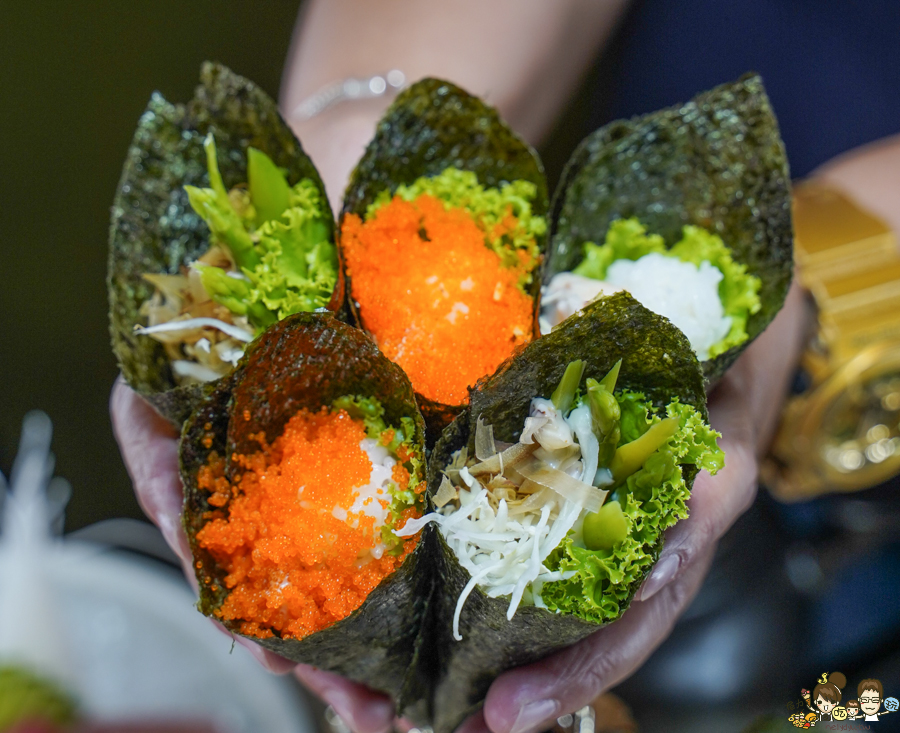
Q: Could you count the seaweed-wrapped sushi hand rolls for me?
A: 5